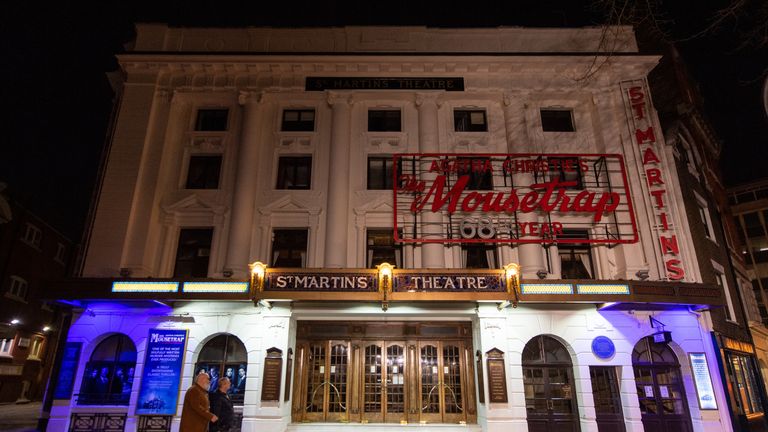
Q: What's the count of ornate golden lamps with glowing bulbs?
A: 3